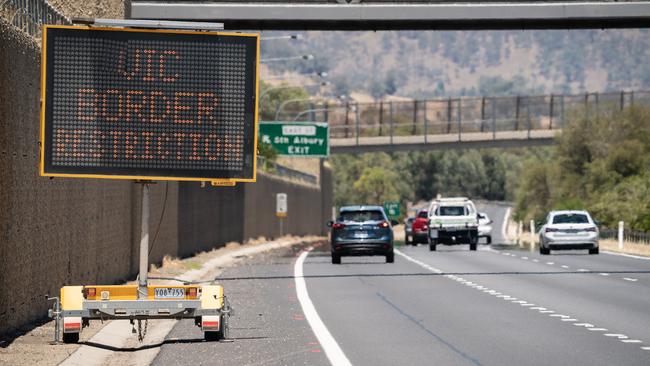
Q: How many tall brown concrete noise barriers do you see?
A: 1